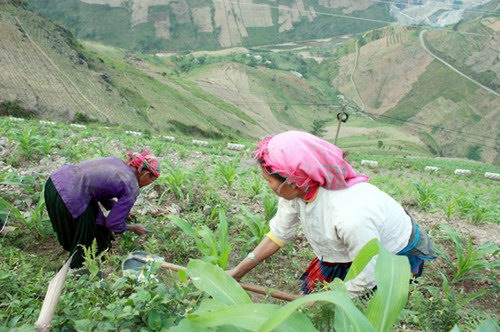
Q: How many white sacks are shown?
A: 11